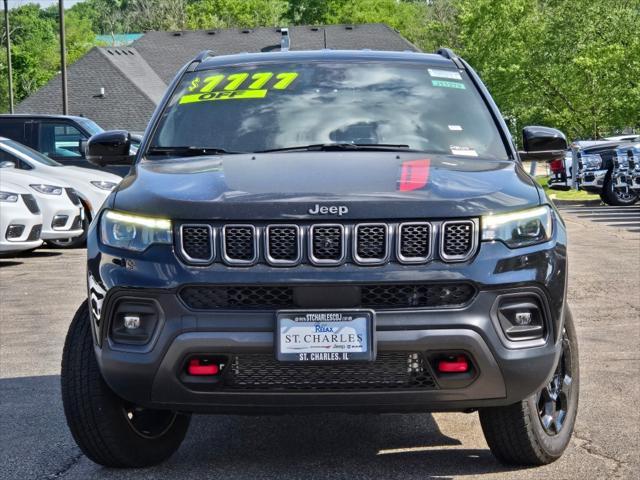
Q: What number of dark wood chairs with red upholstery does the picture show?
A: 0